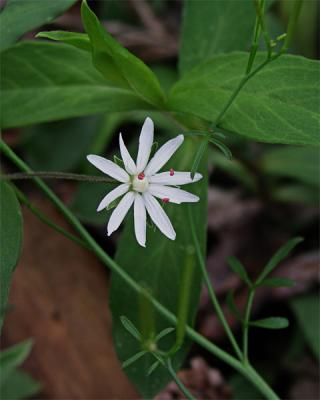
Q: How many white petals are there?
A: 10